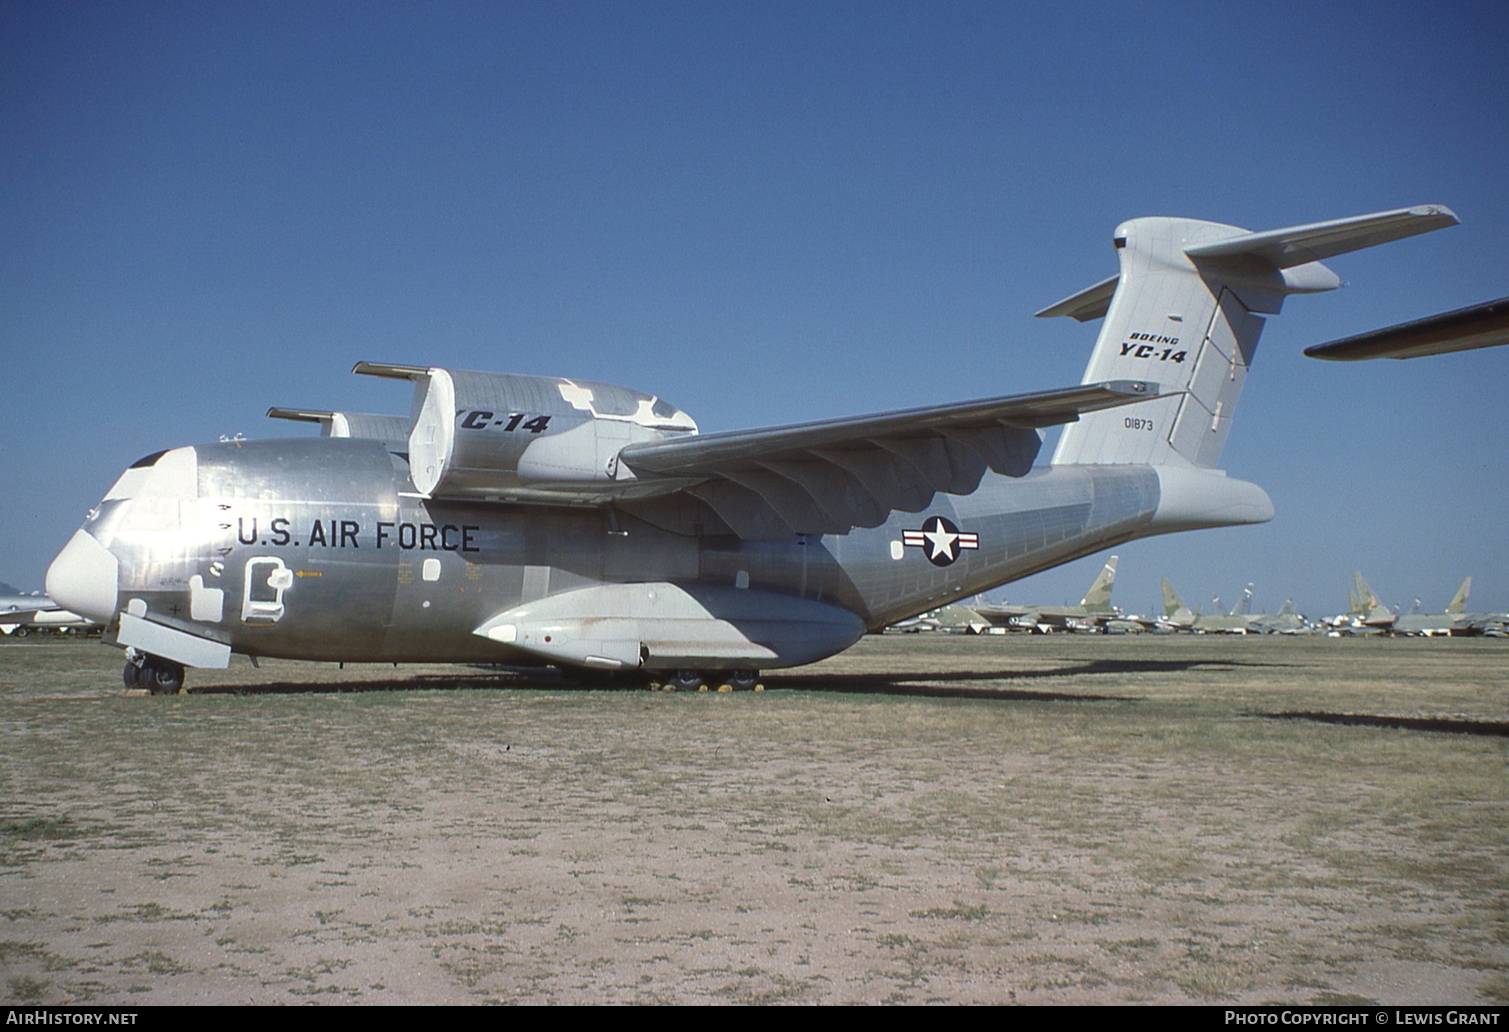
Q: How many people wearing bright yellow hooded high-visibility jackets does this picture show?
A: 0